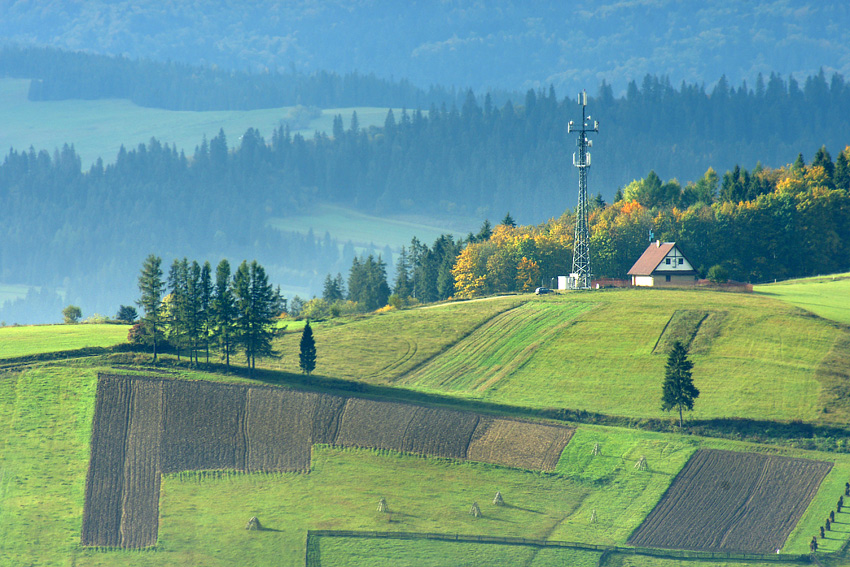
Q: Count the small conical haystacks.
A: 7